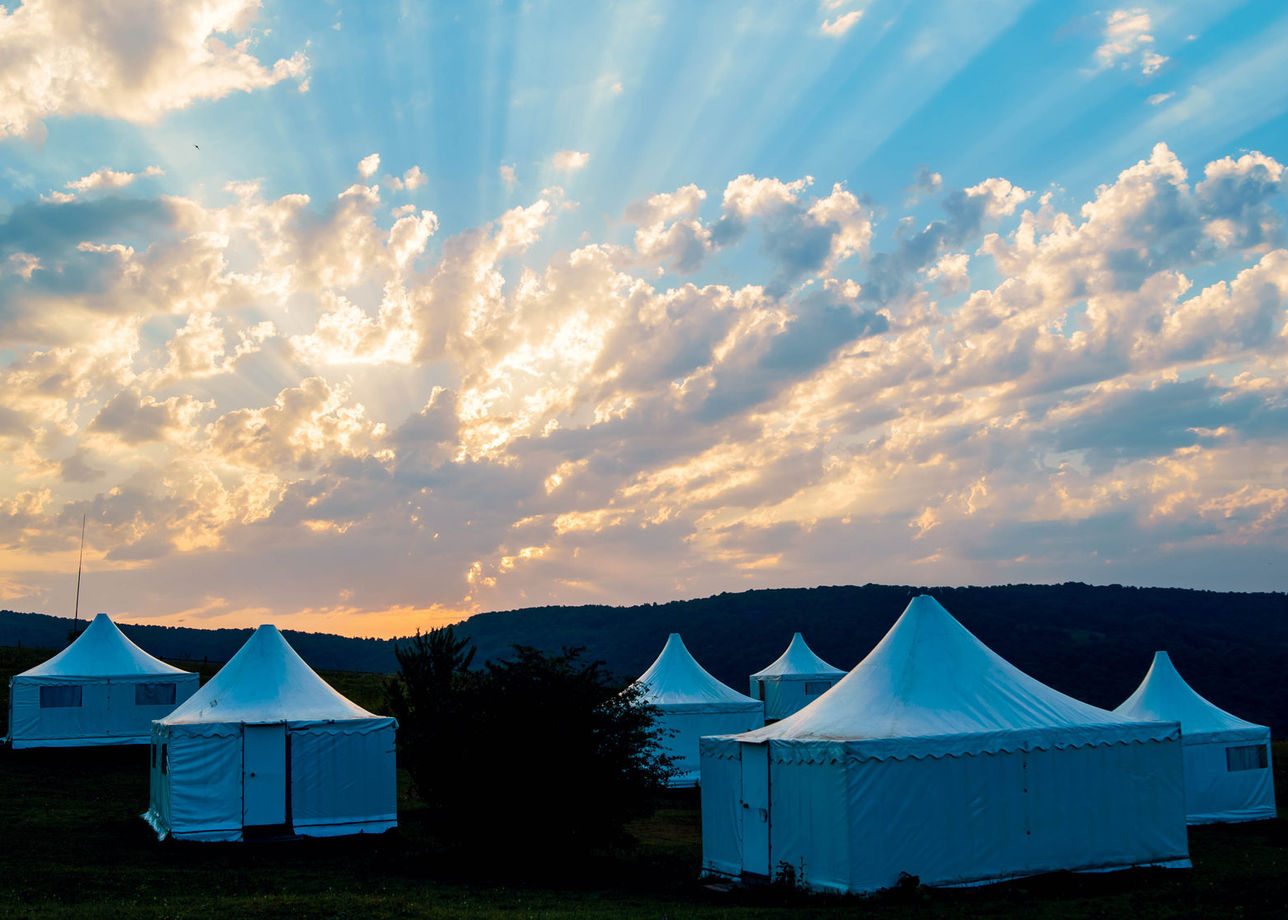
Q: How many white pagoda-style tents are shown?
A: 6